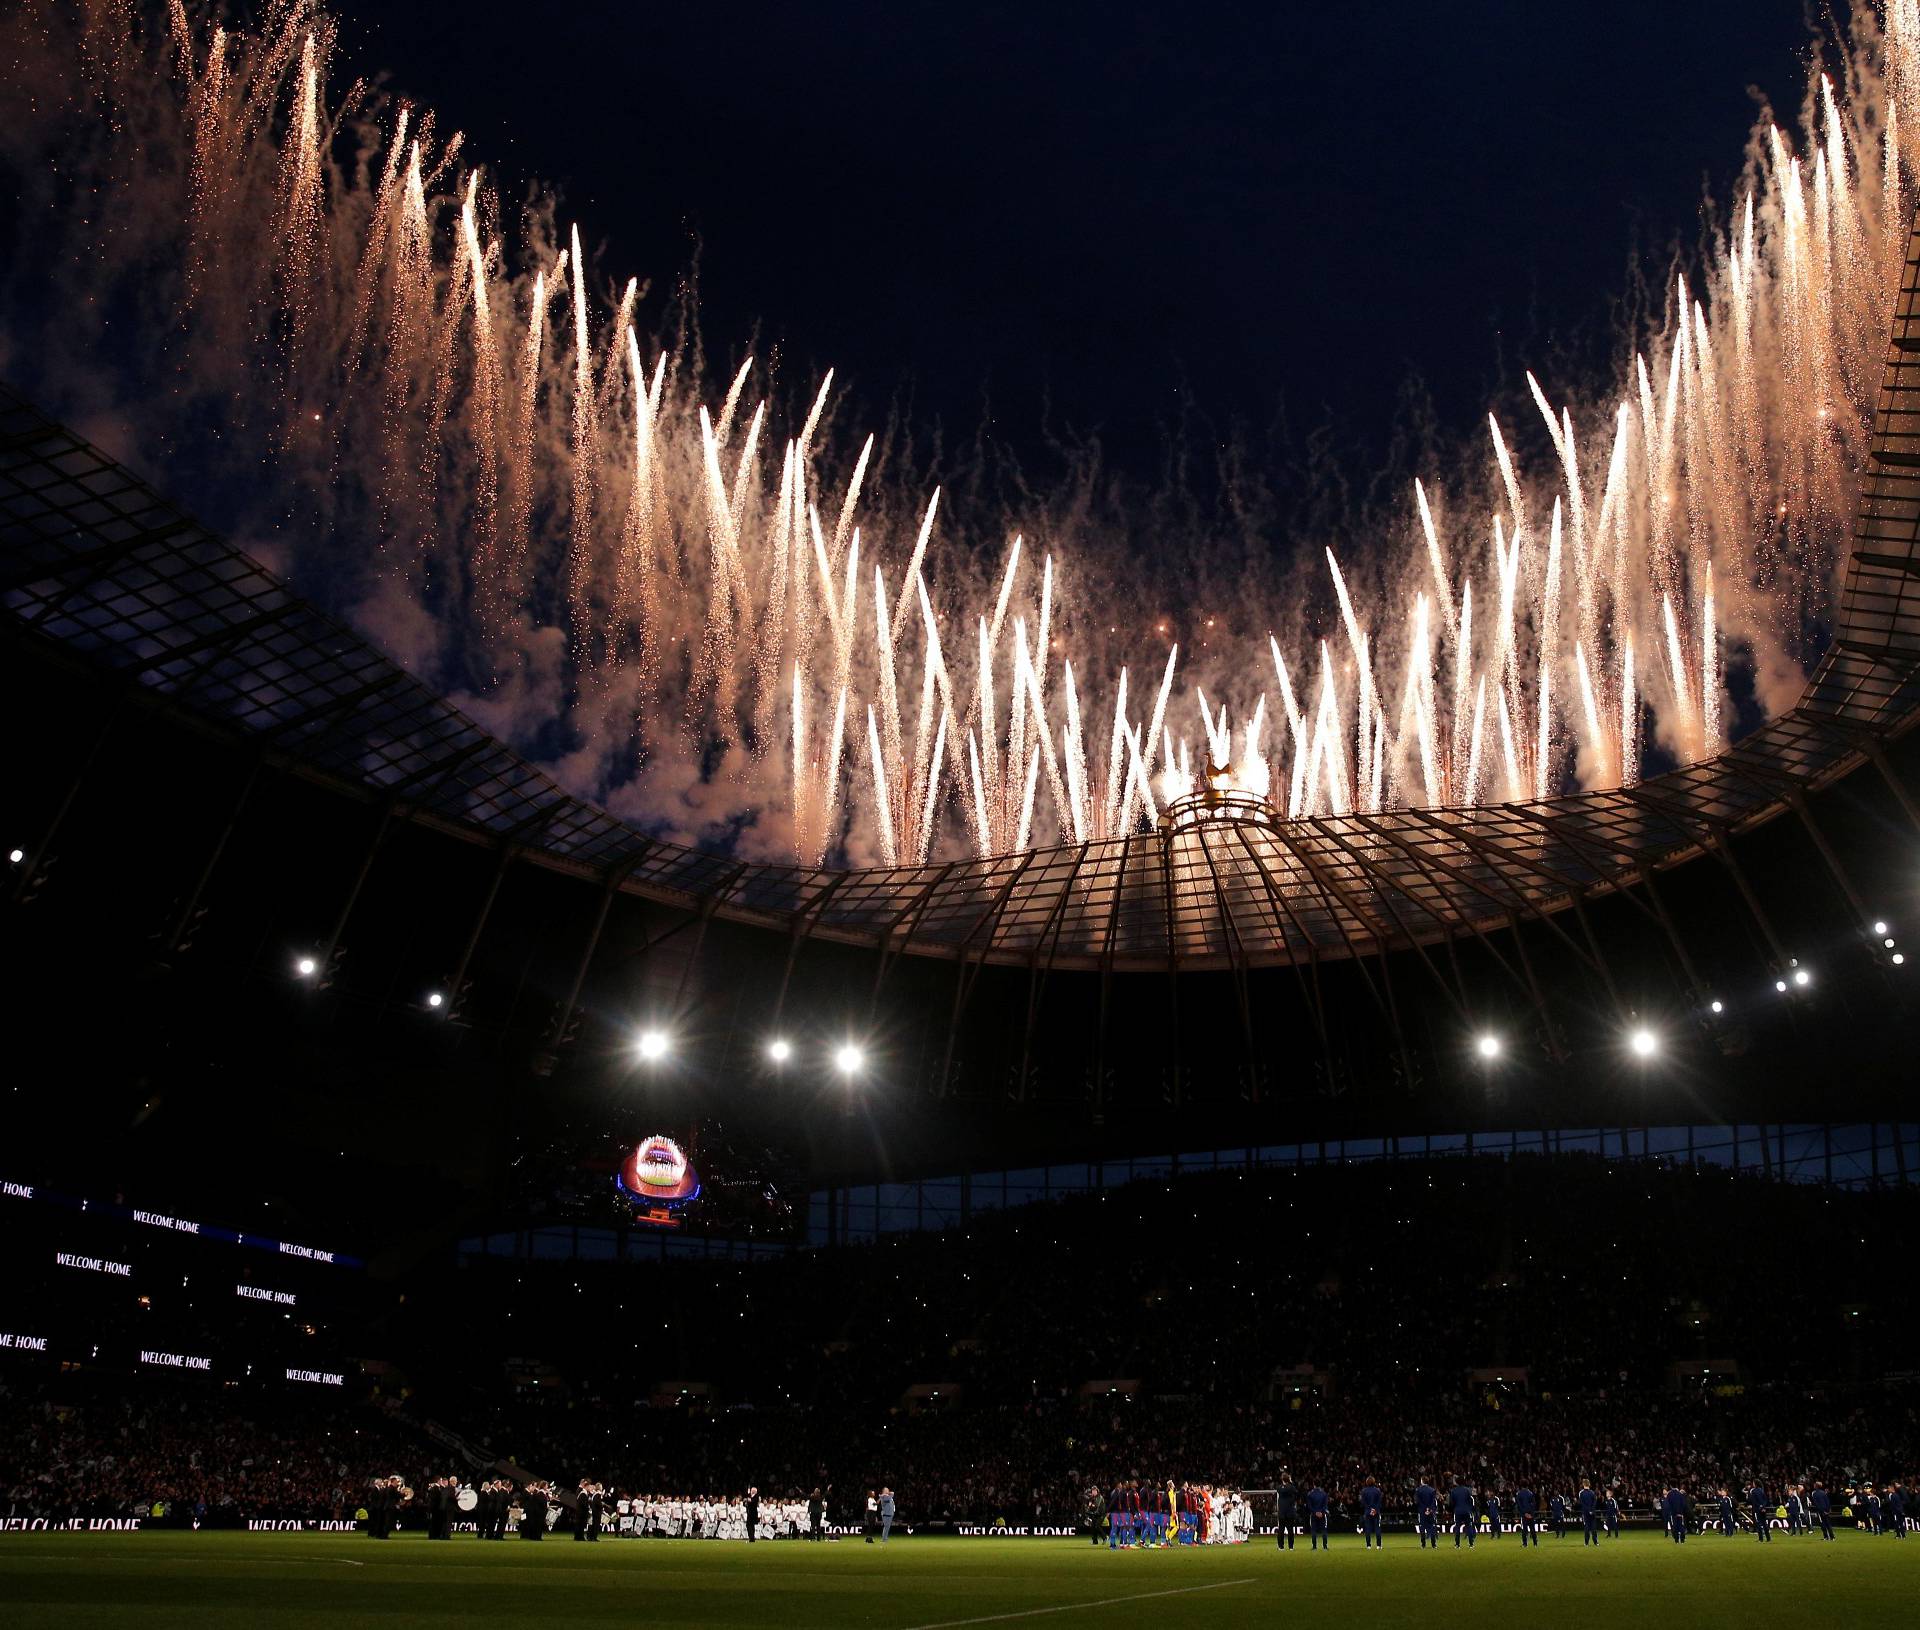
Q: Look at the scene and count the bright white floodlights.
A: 14